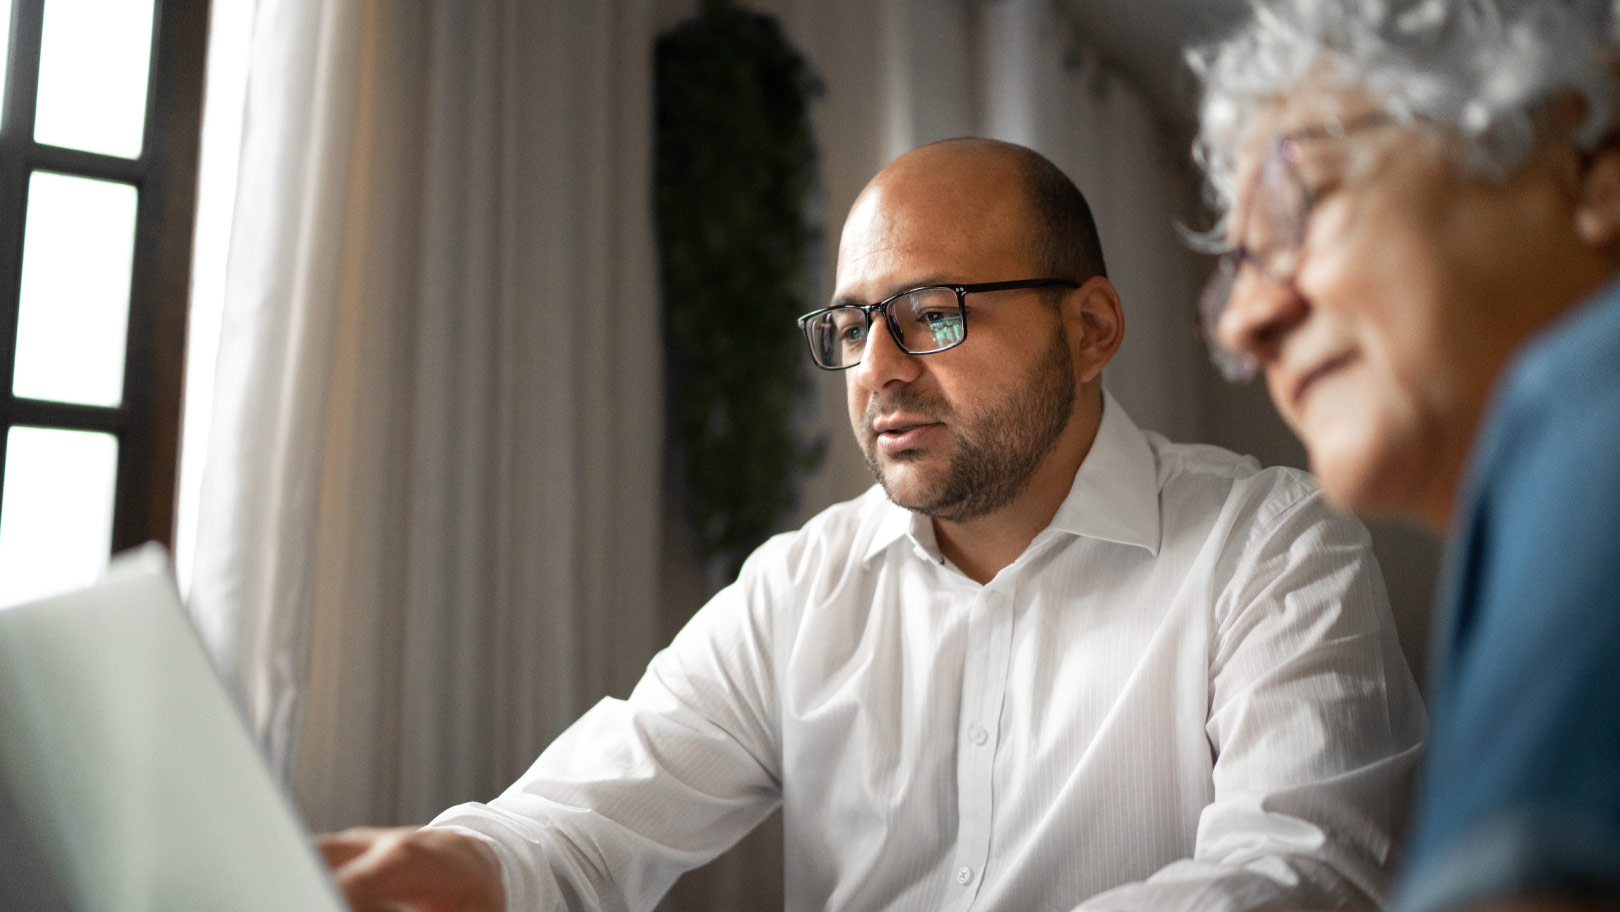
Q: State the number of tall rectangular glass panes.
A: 3